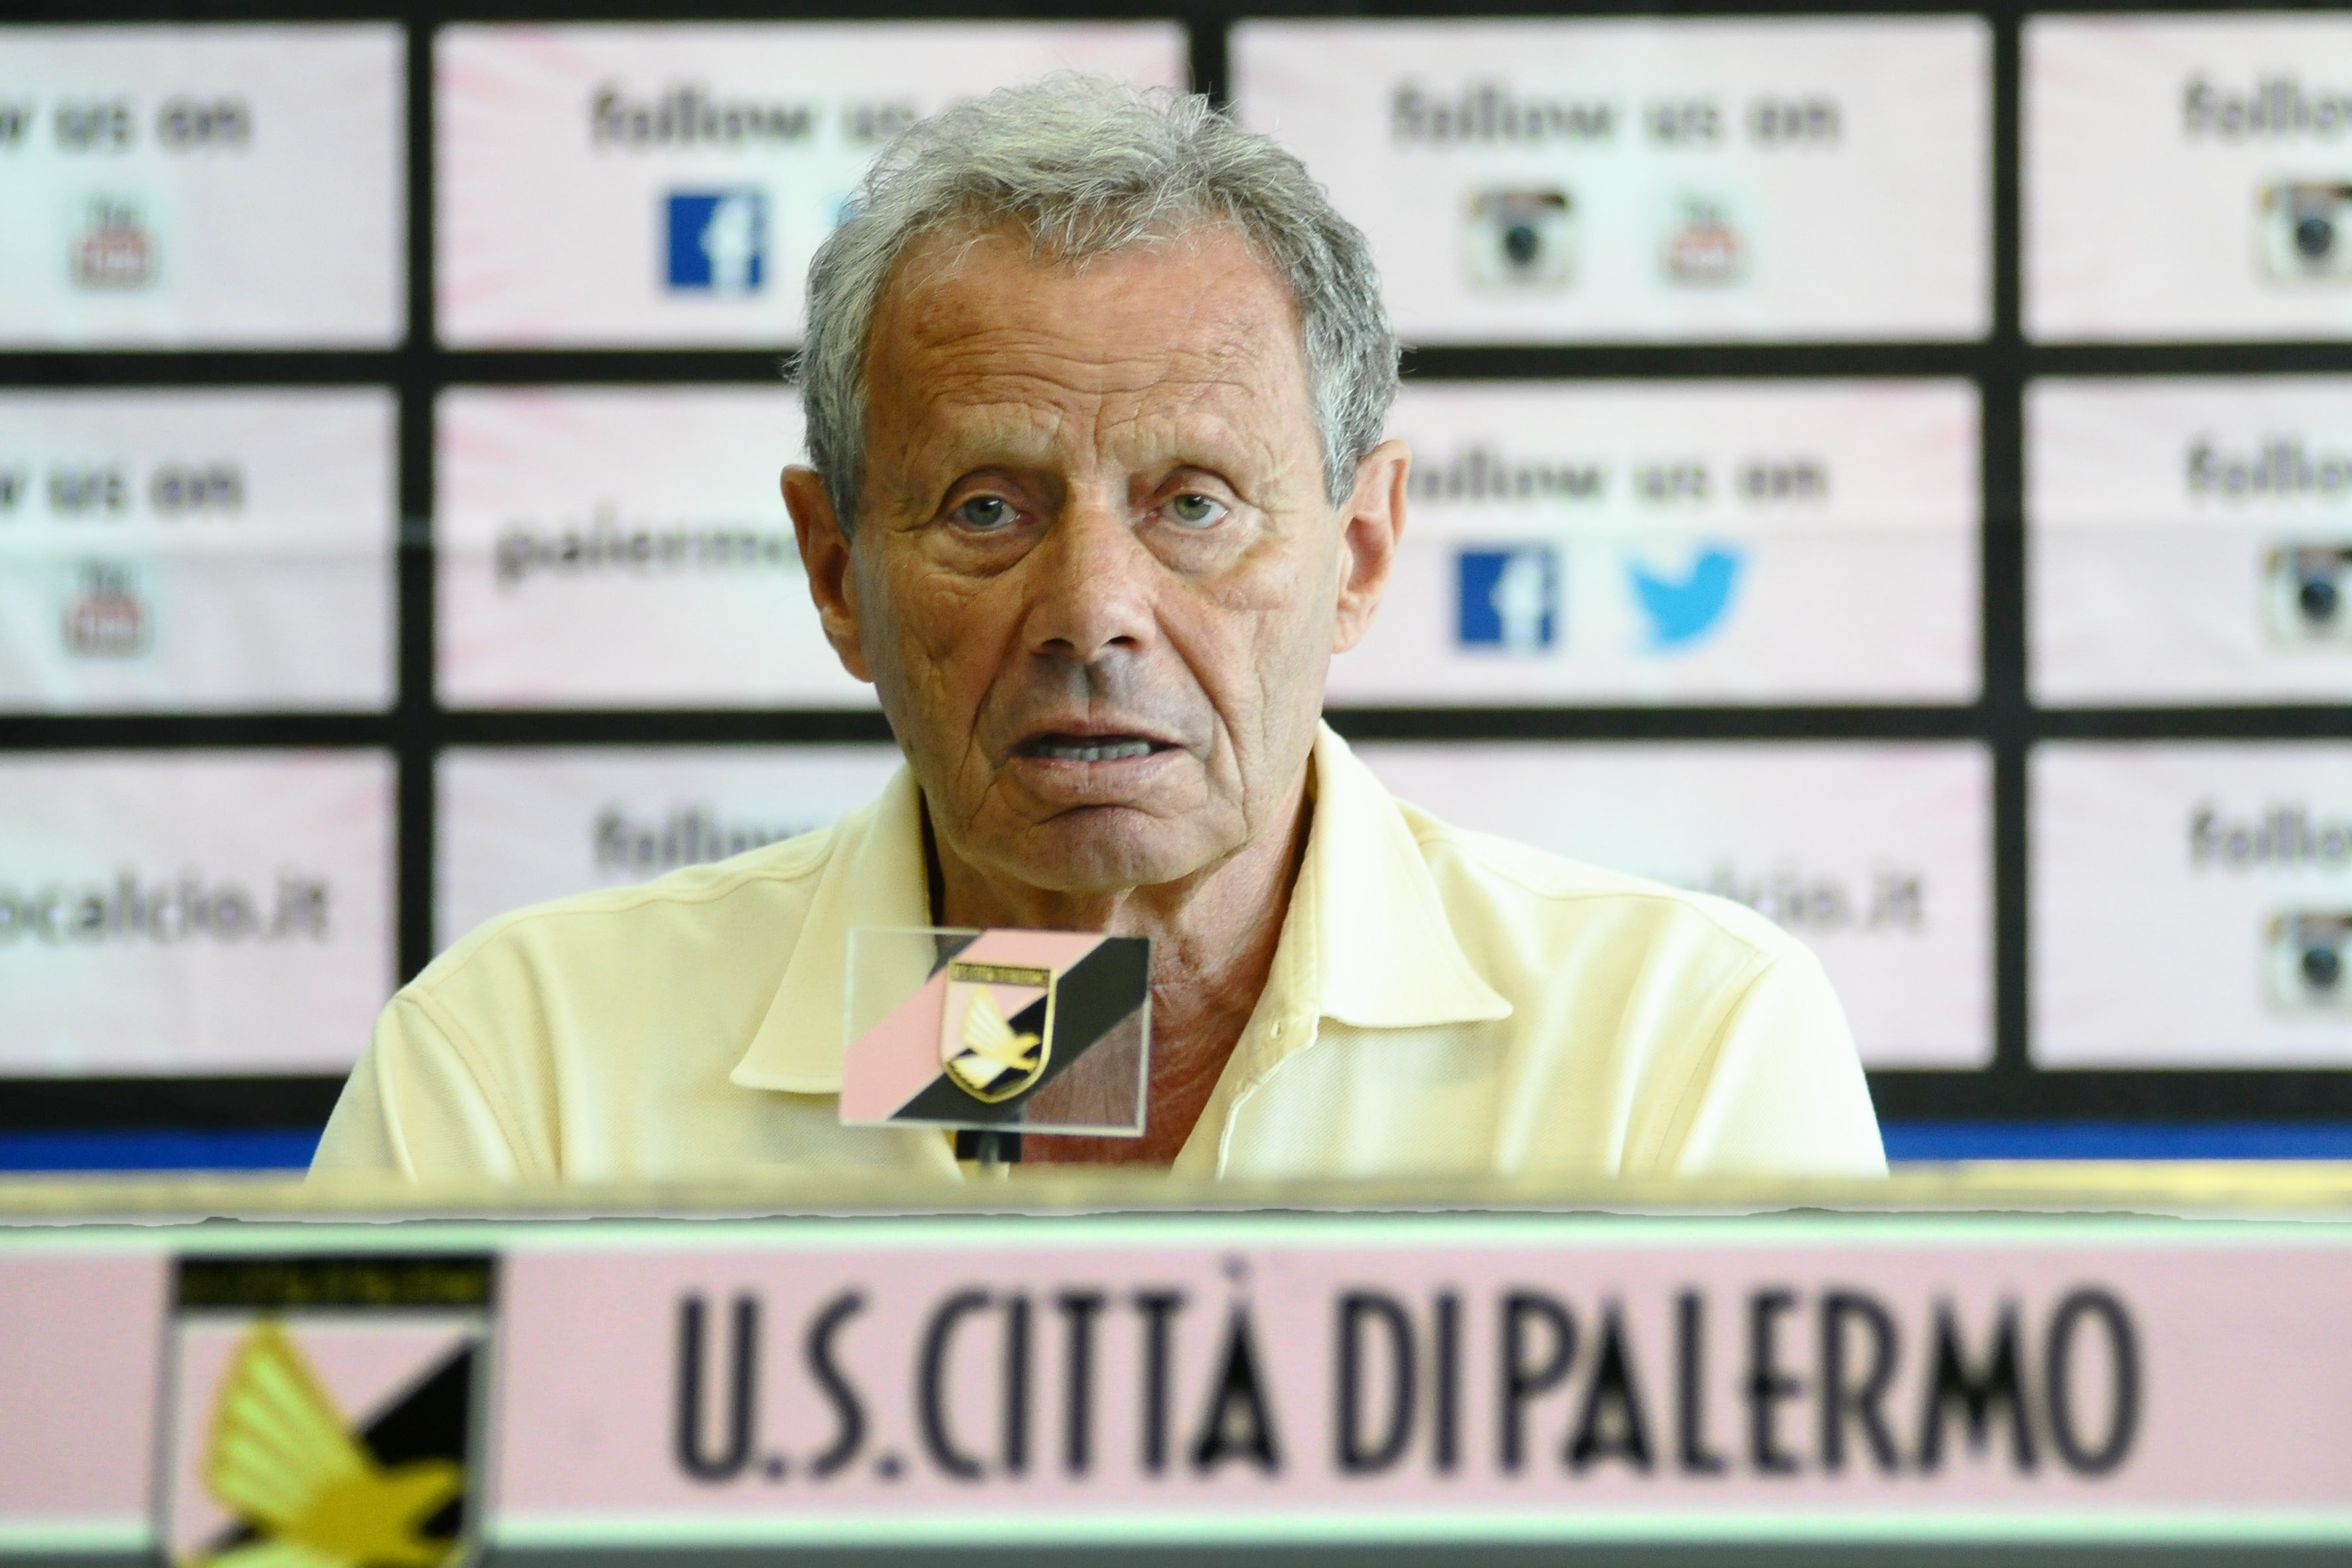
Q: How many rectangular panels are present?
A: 12